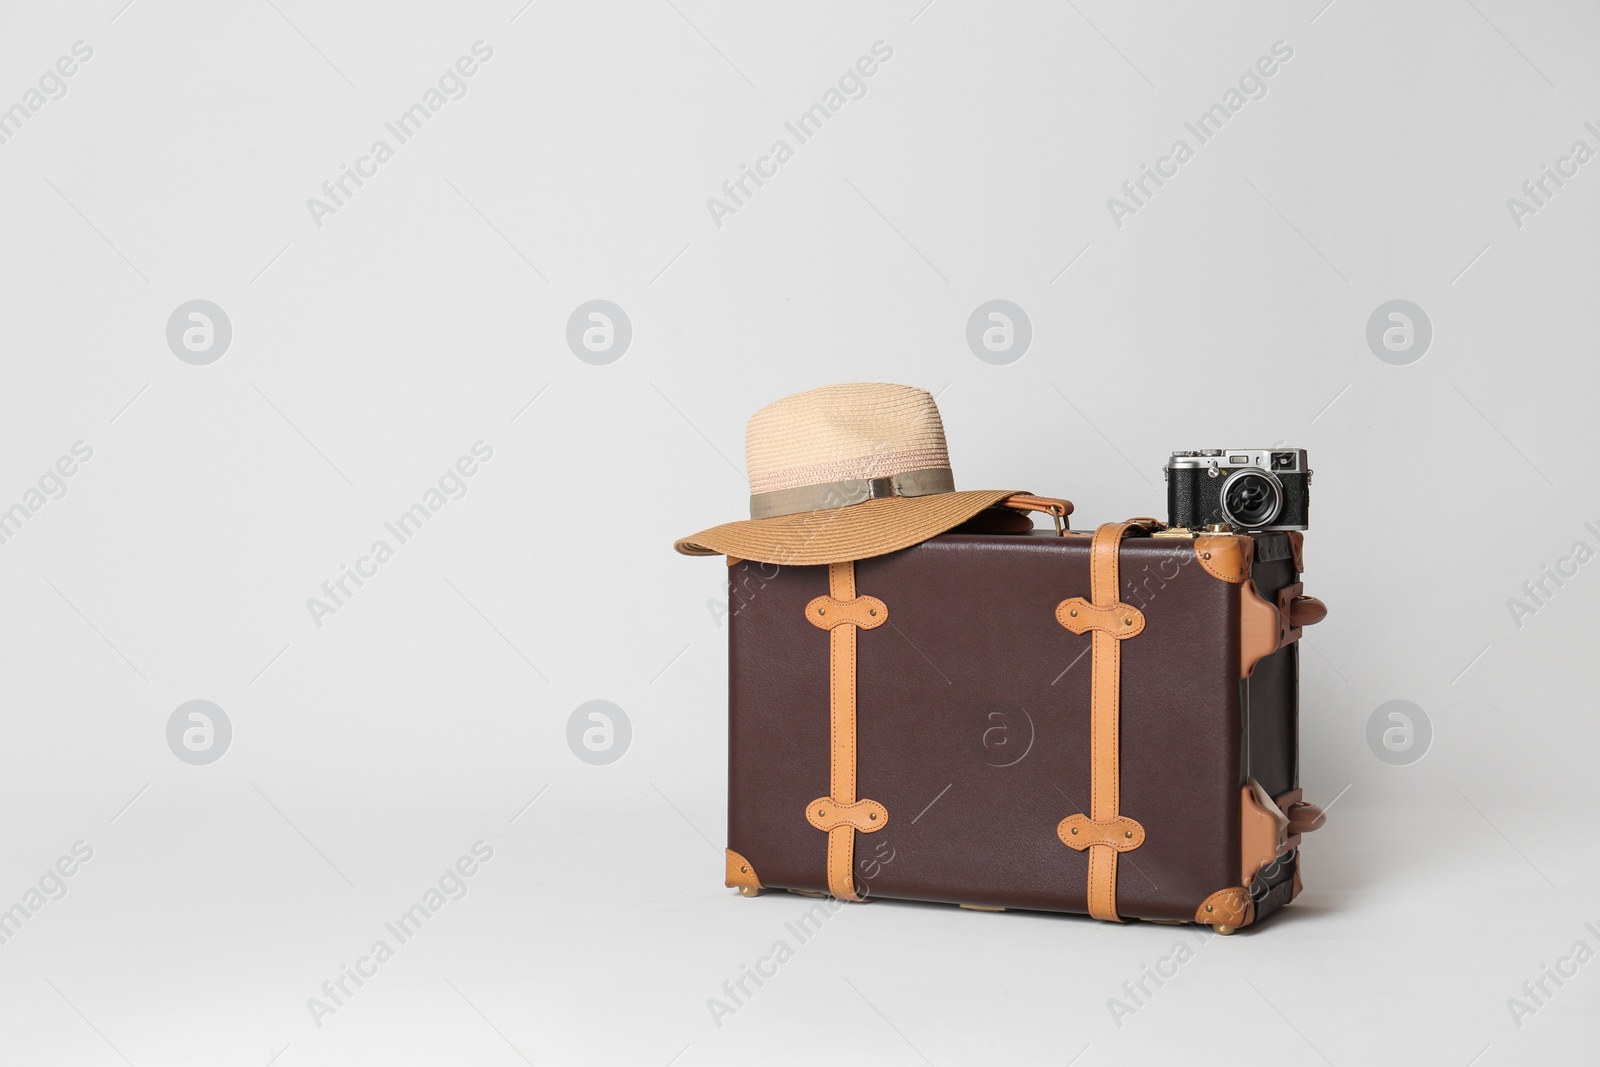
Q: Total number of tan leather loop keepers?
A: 4